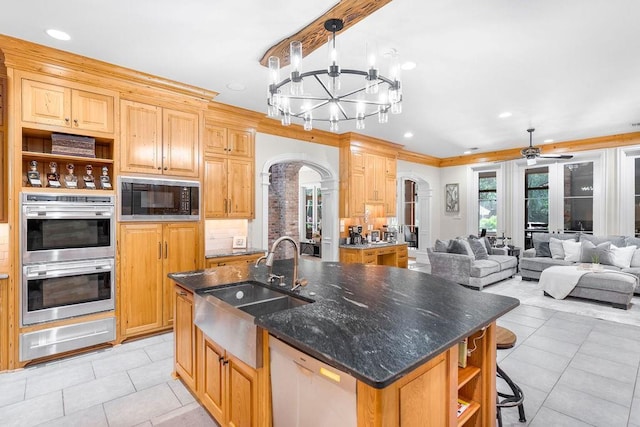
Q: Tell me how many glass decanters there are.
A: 5